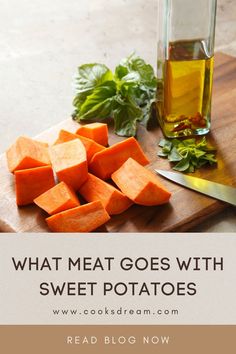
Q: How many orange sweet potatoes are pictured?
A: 10